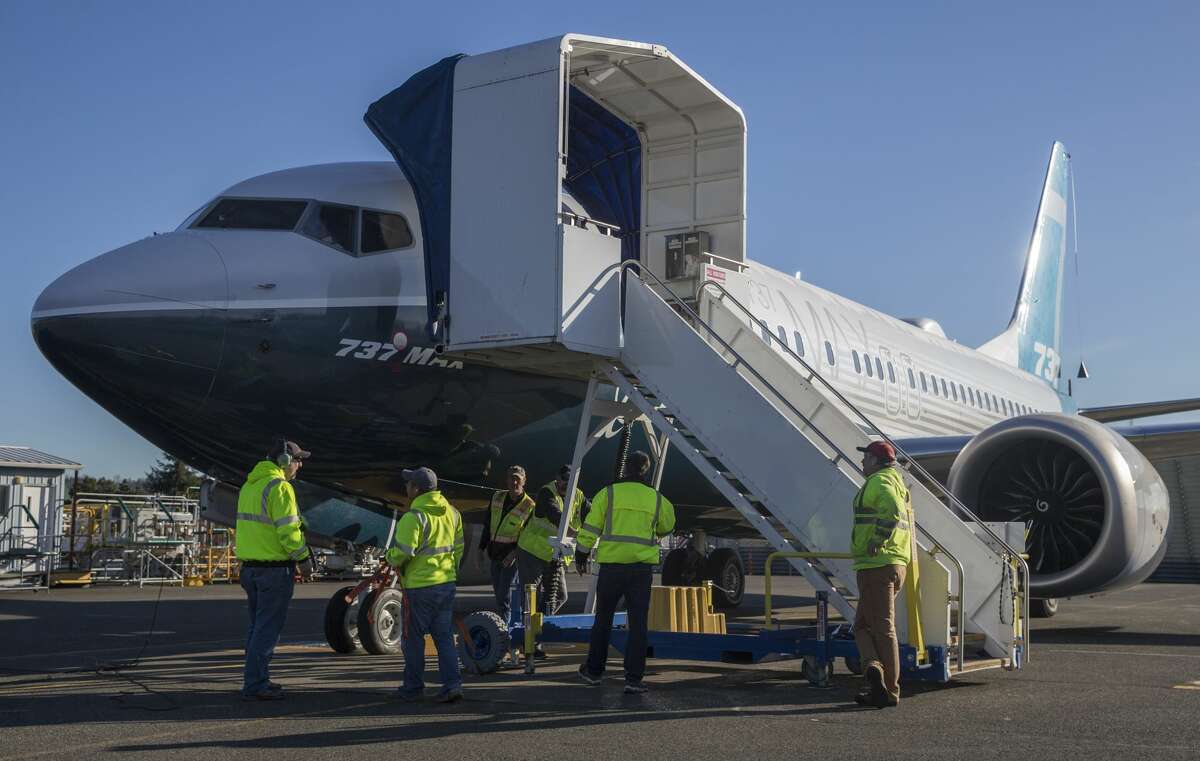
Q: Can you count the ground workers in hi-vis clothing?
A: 6